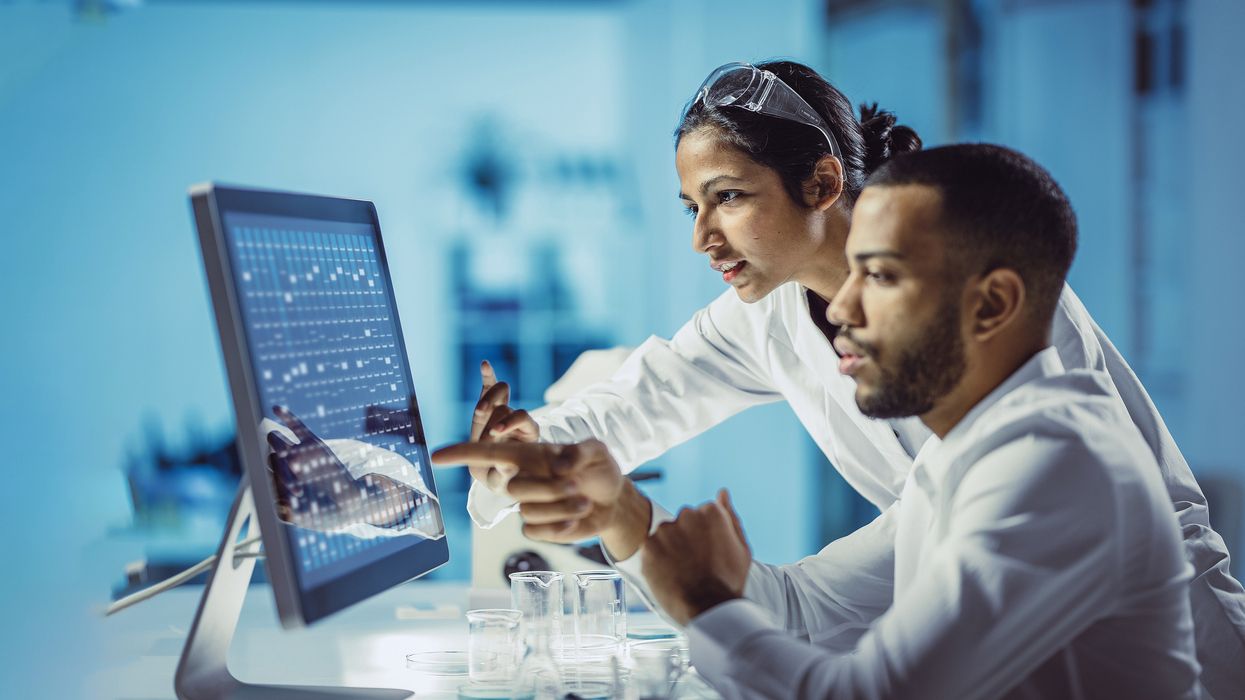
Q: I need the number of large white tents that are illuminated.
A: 0